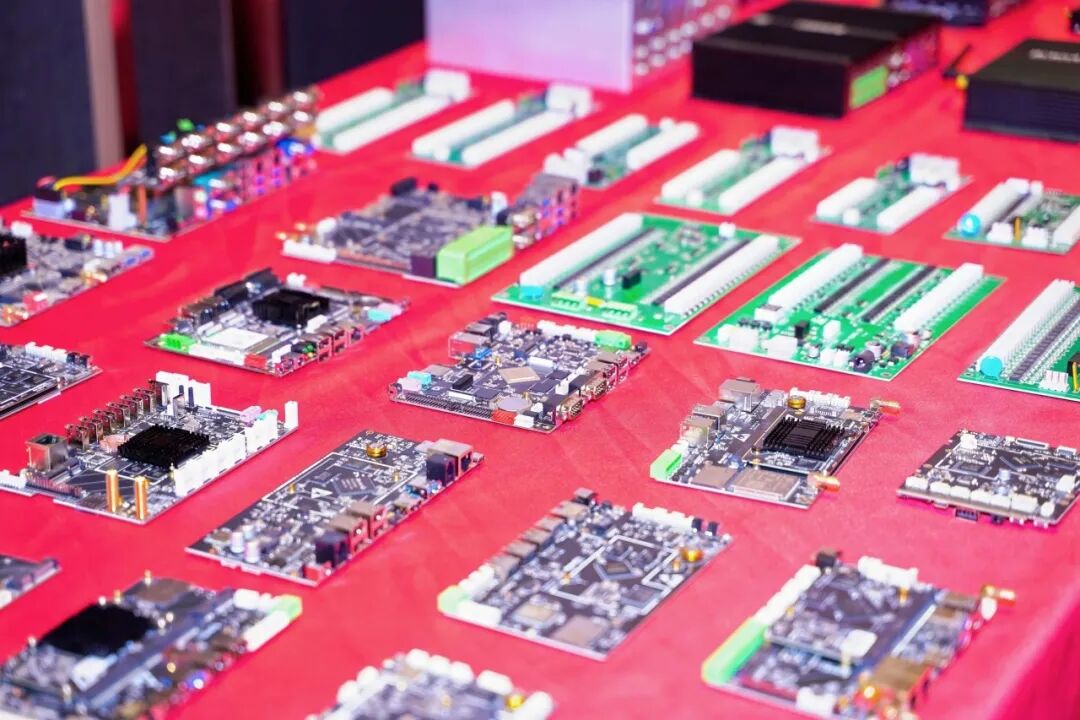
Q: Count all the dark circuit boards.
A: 15